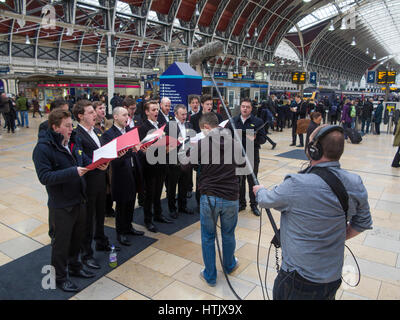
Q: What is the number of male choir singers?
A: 12